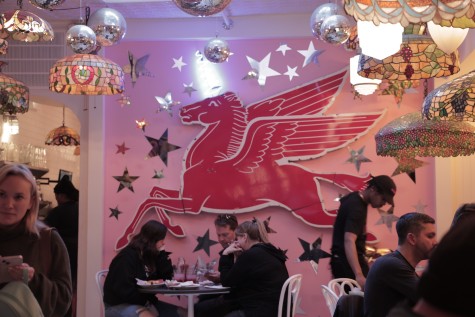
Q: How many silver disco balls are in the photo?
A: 7